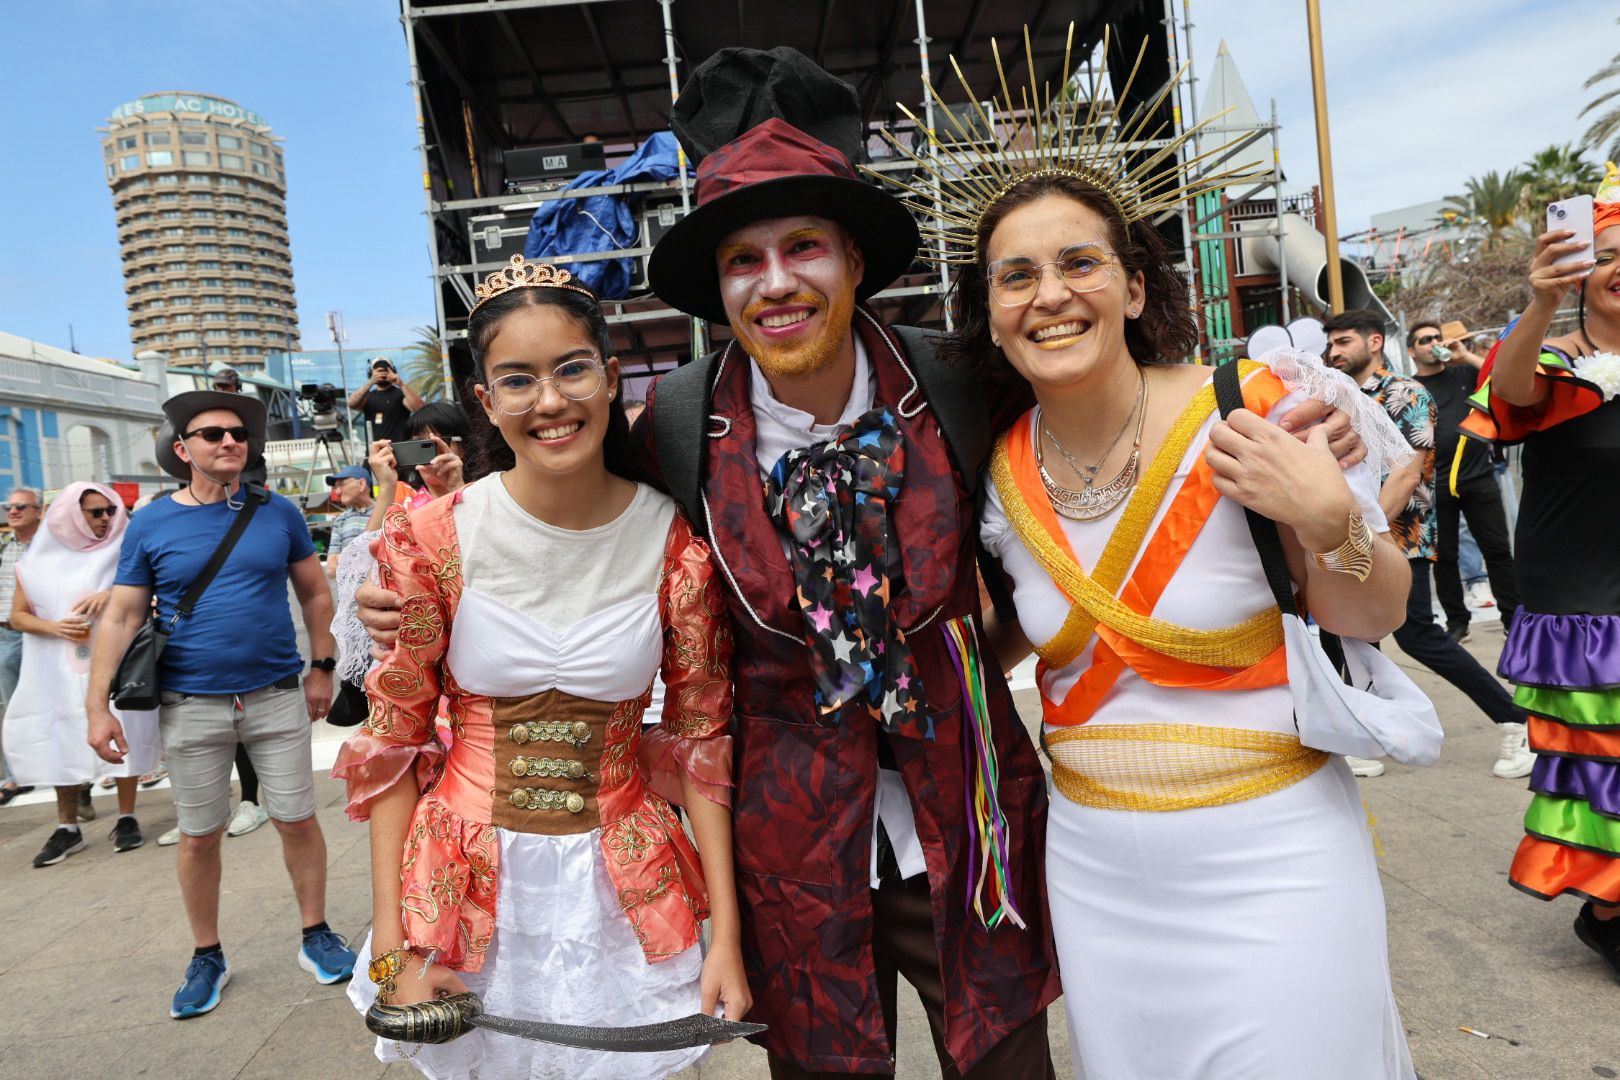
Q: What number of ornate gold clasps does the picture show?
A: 3